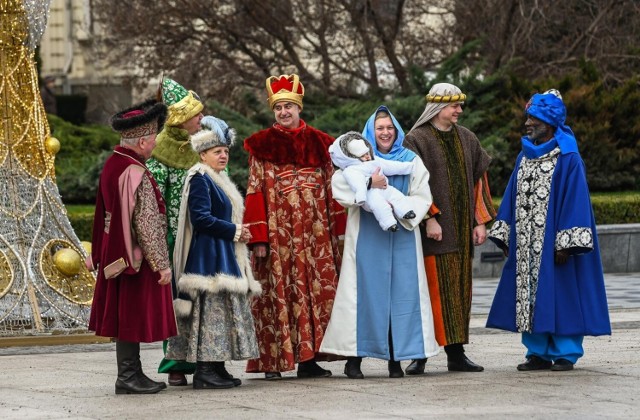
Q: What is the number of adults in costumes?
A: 7